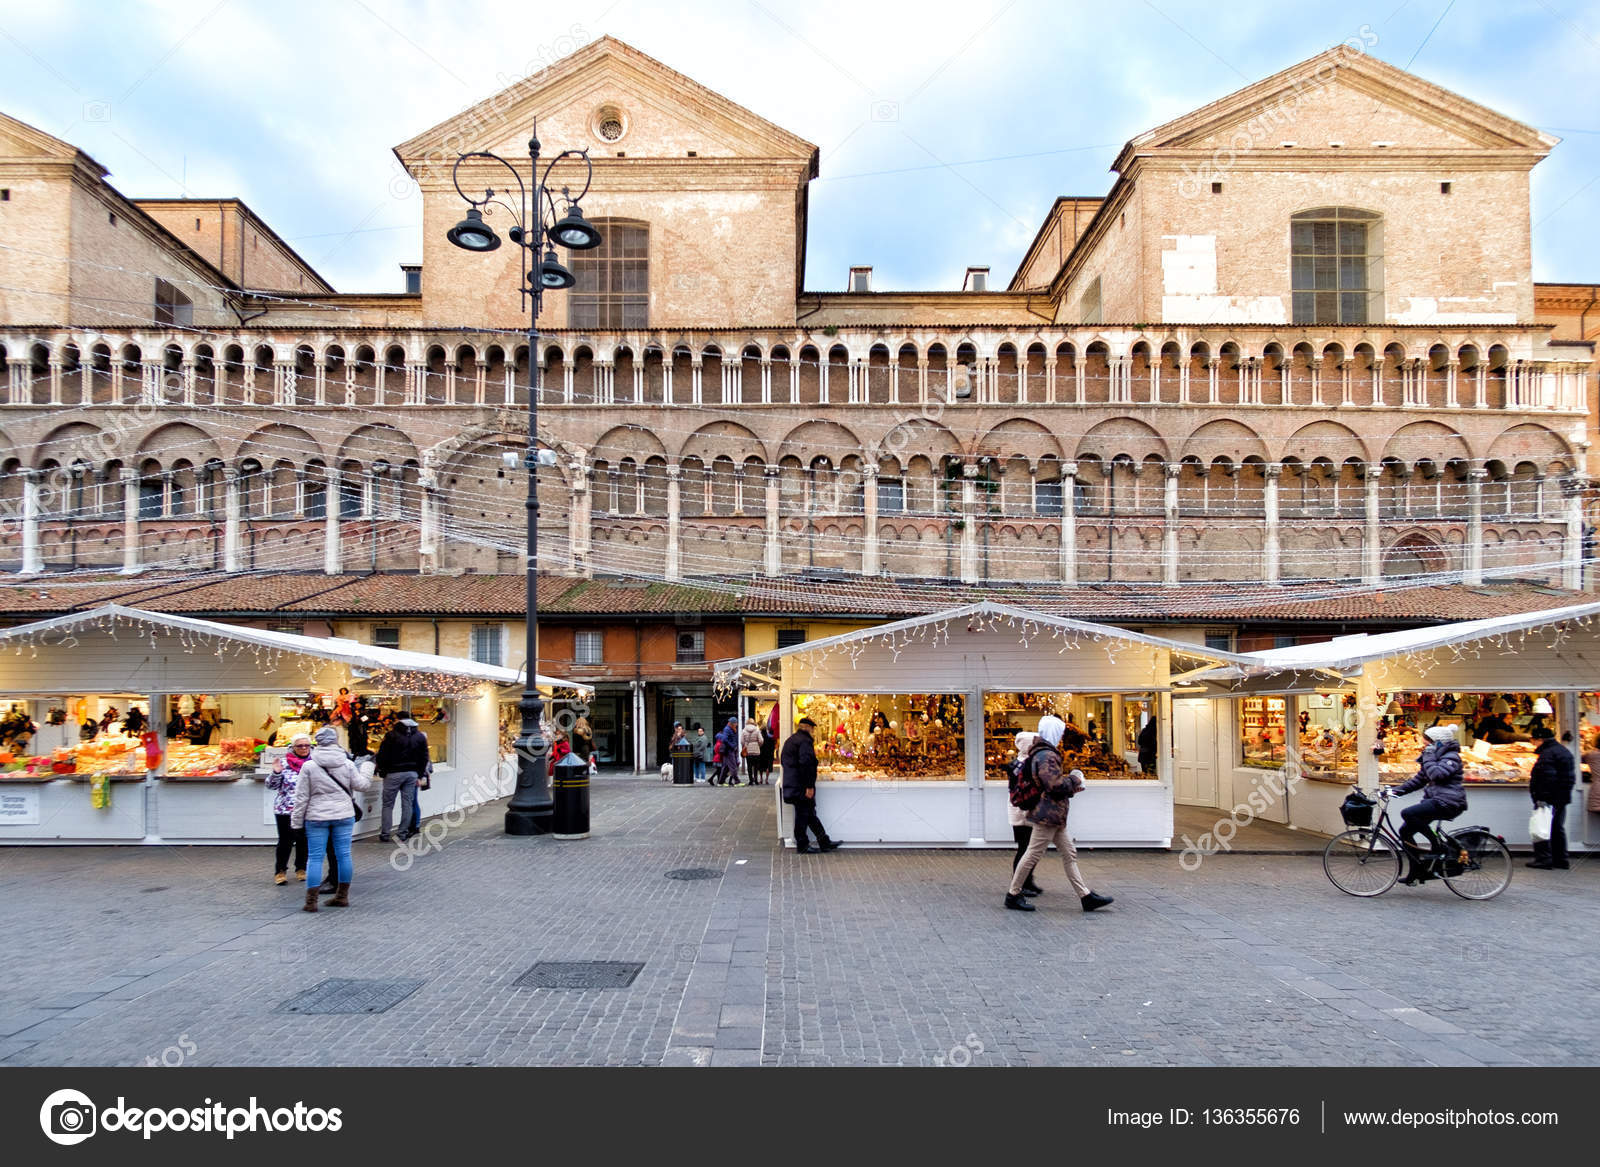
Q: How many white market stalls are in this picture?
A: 3